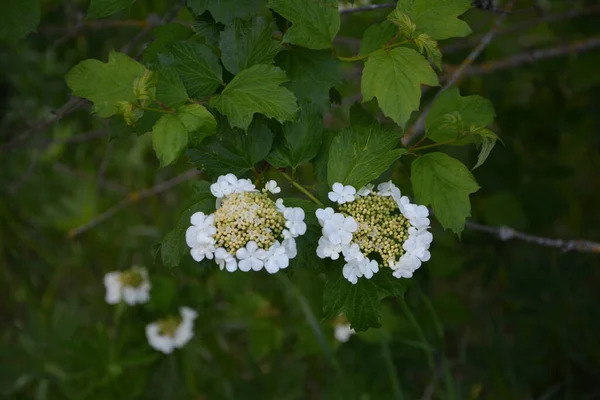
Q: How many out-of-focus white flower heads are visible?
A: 3